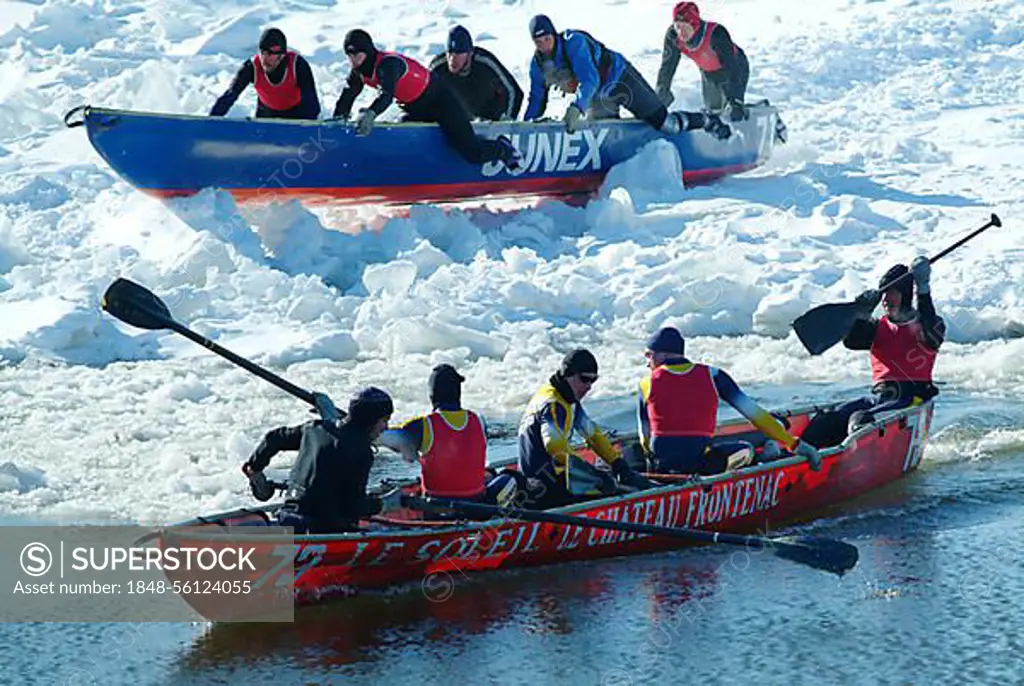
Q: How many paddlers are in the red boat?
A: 5